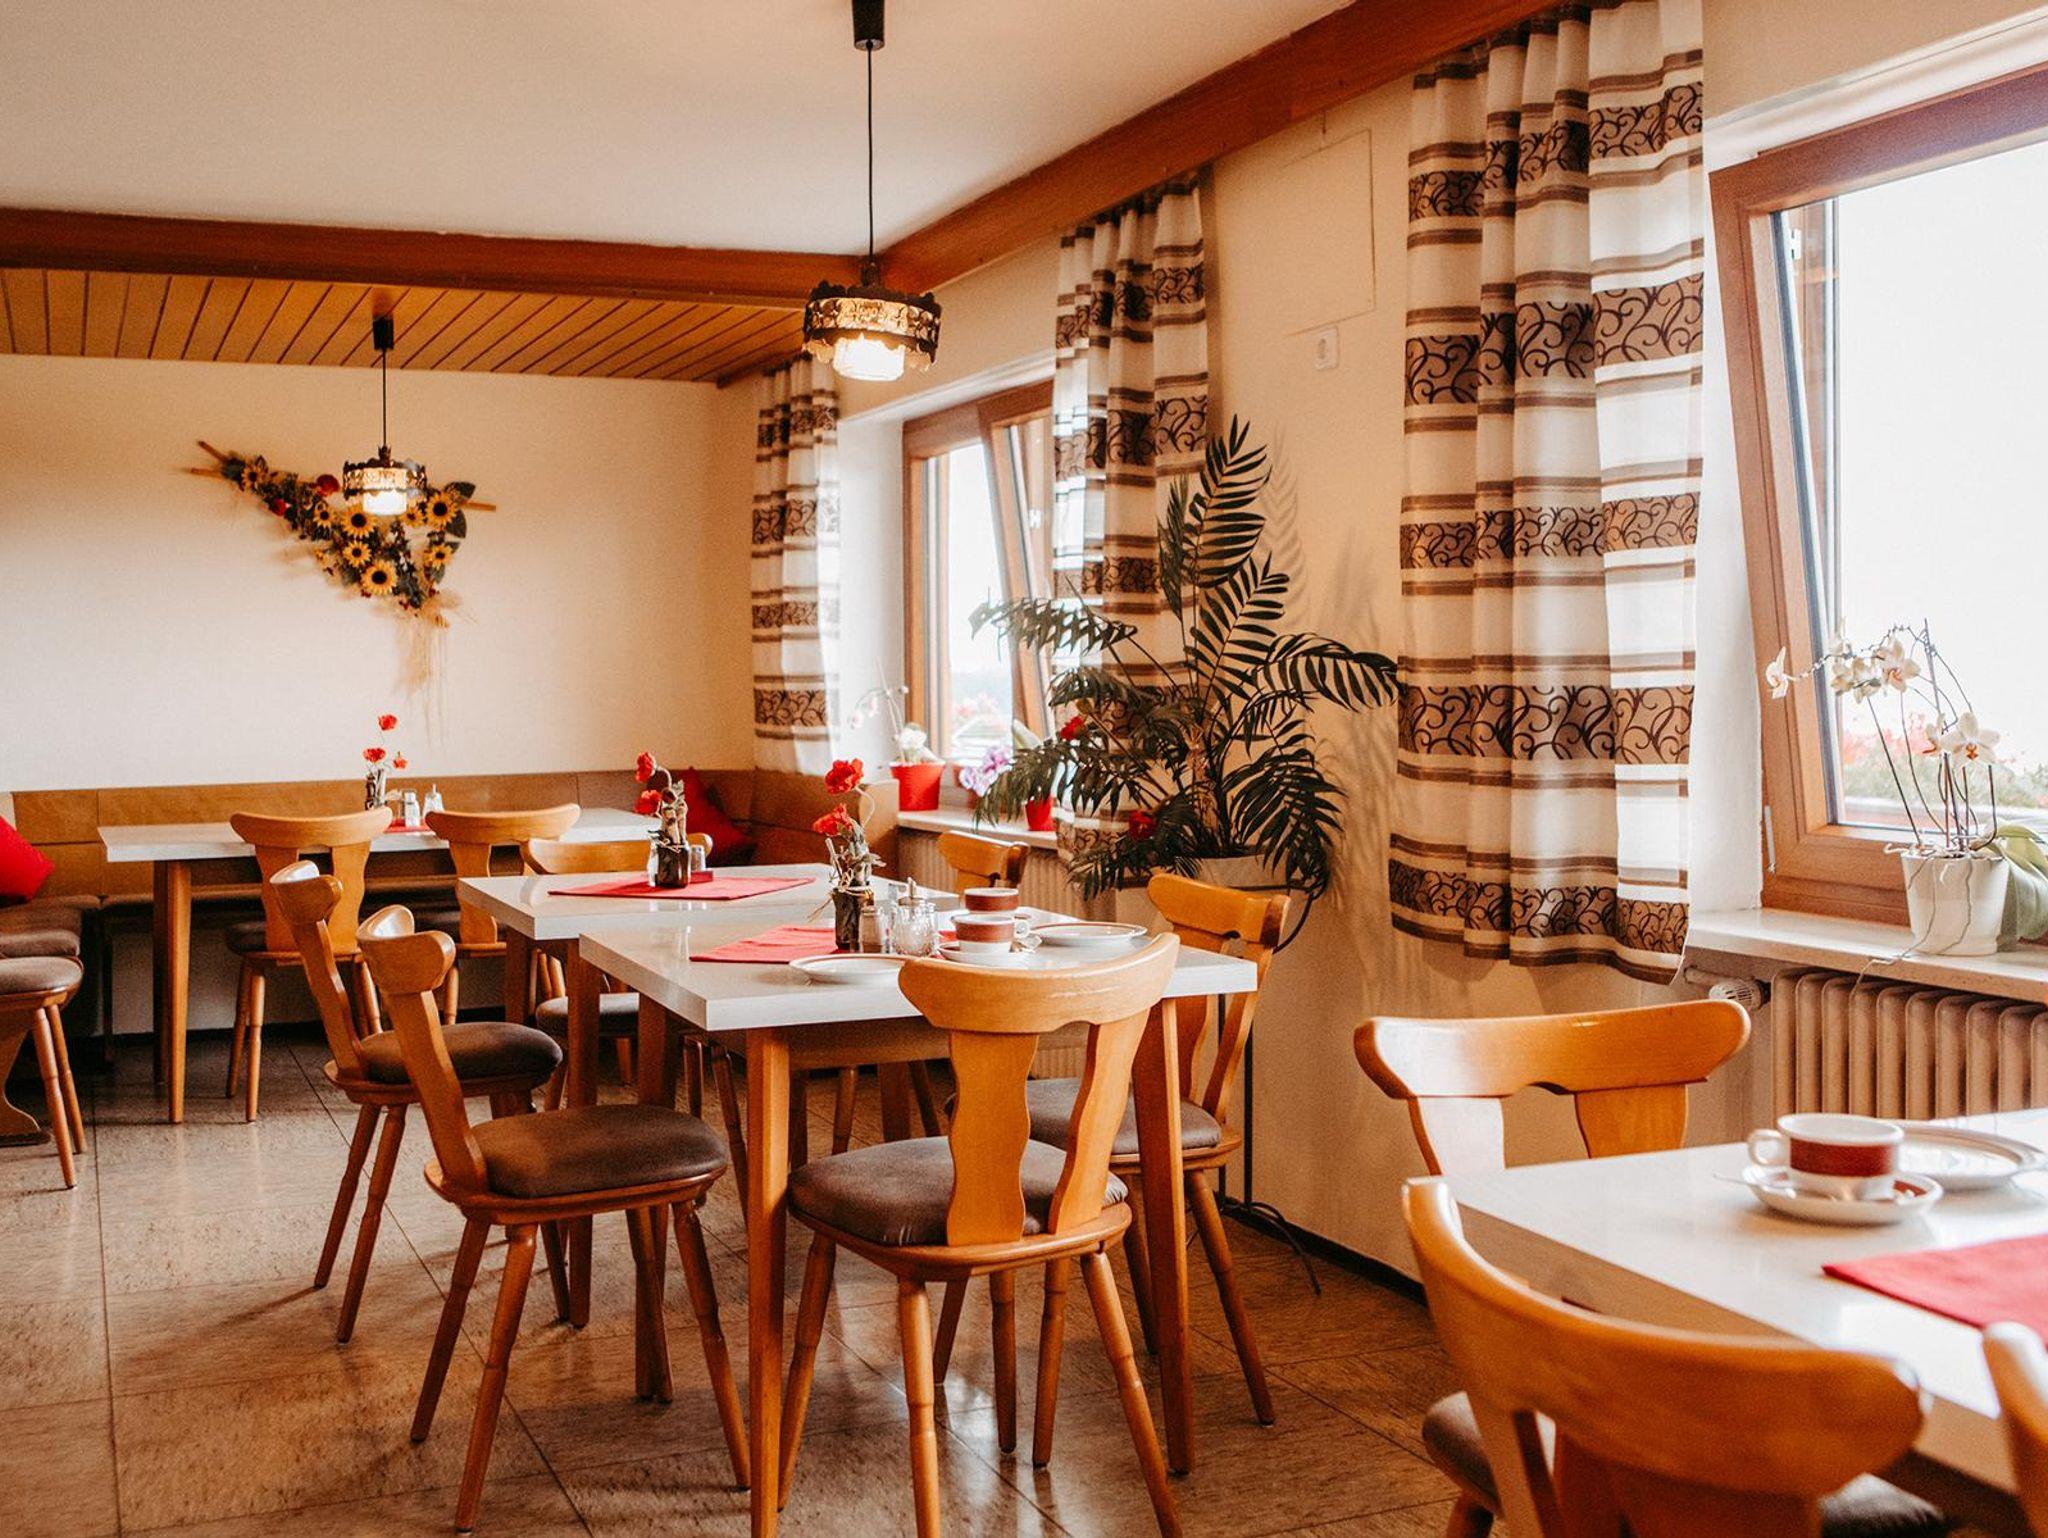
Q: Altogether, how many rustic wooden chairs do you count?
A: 12